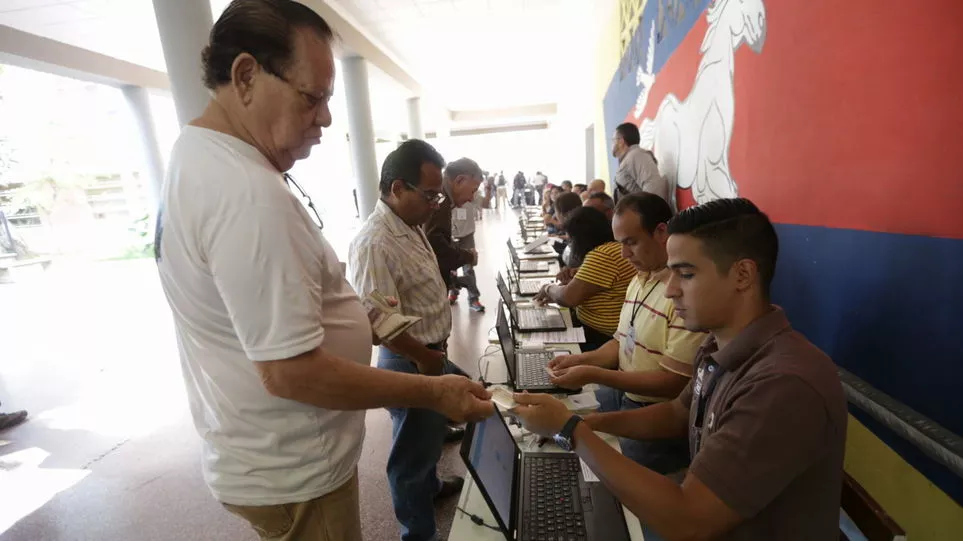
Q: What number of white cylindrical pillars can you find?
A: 4